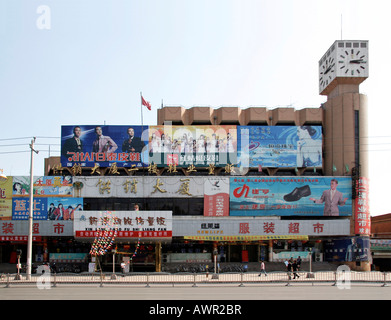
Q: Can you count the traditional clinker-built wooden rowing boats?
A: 0